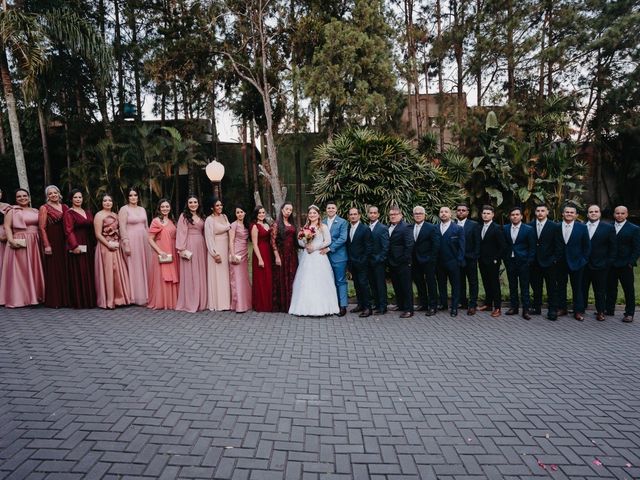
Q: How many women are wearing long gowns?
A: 13